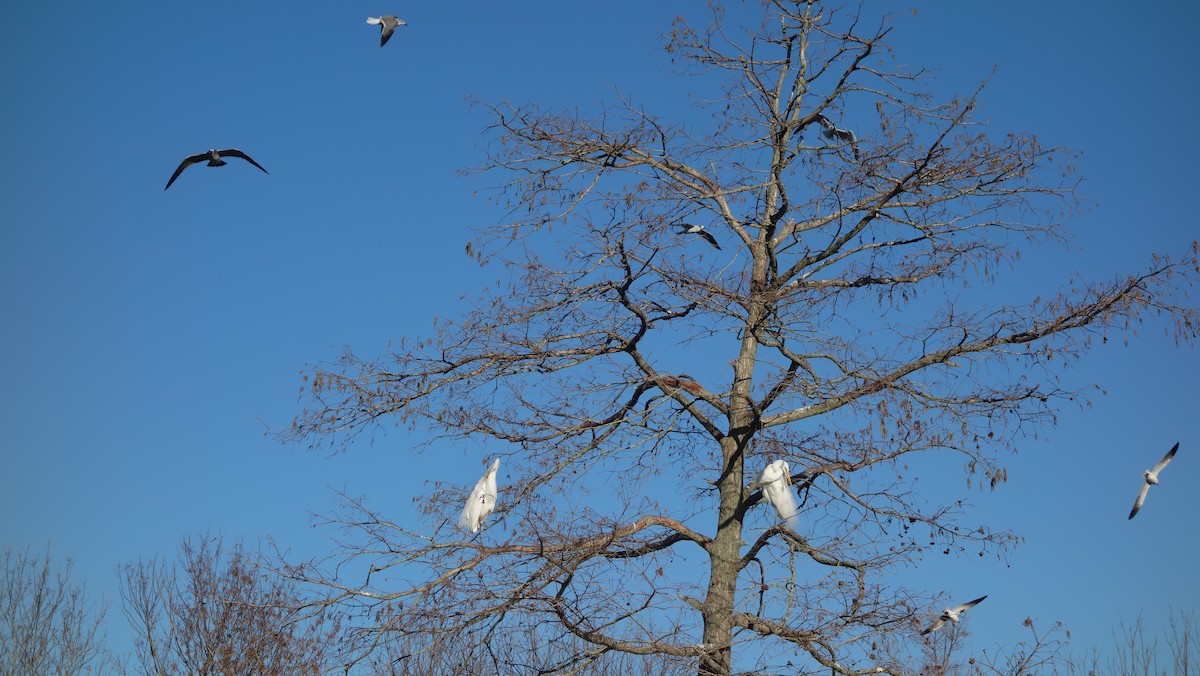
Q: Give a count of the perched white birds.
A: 2